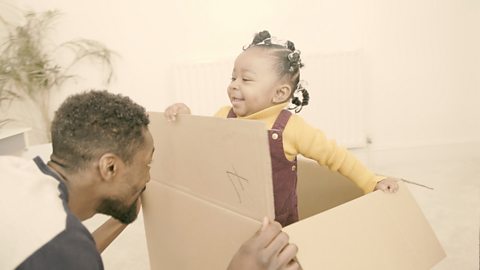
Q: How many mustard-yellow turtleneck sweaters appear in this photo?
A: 1